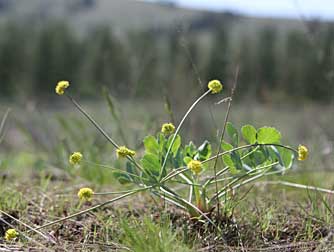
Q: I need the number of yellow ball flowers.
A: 9